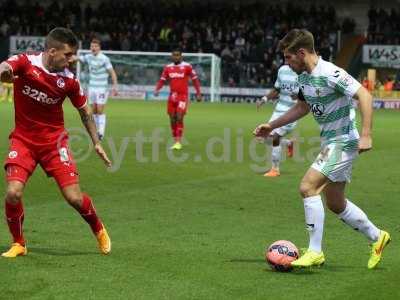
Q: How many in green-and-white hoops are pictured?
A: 3